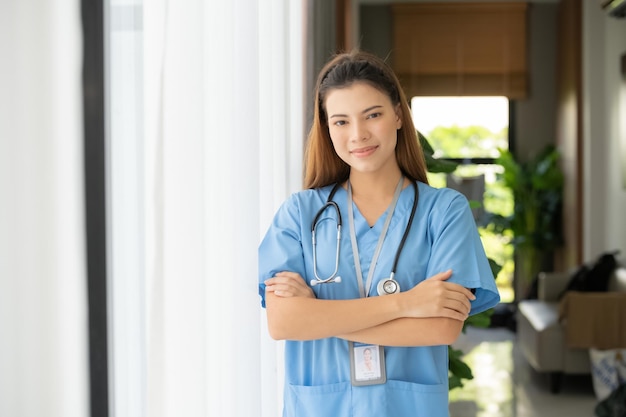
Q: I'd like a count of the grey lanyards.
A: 1